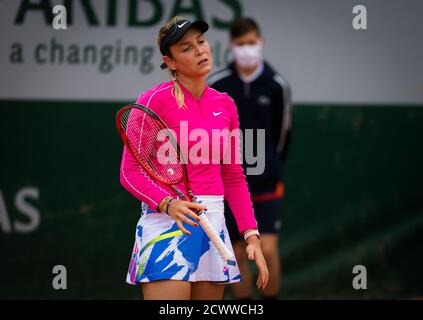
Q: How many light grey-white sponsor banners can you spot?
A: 1